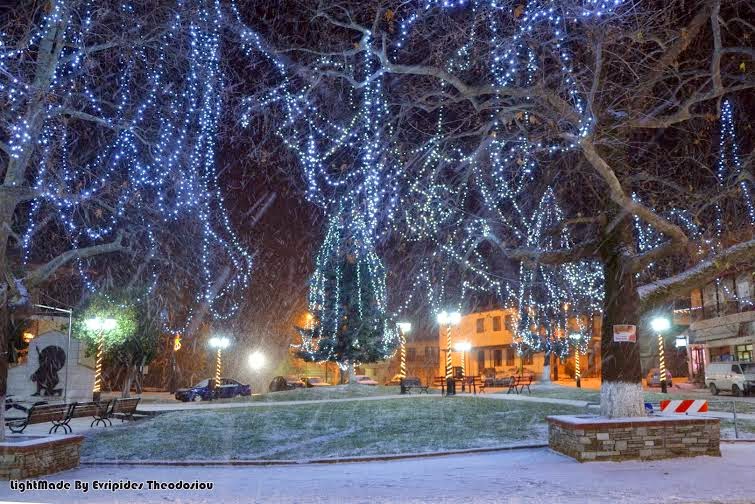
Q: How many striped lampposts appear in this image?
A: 7